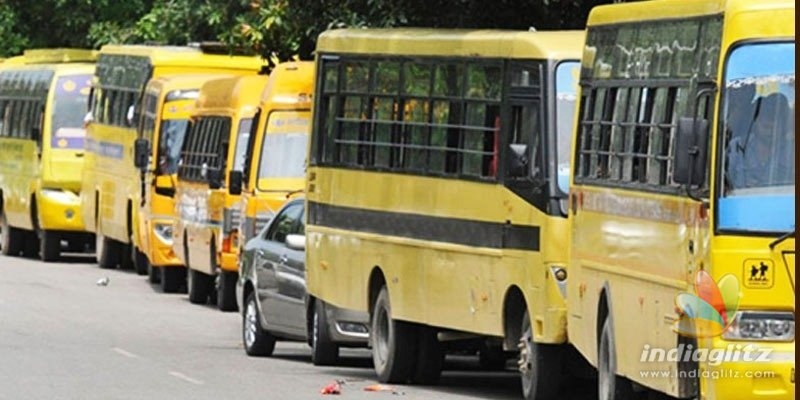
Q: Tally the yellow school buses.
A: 7